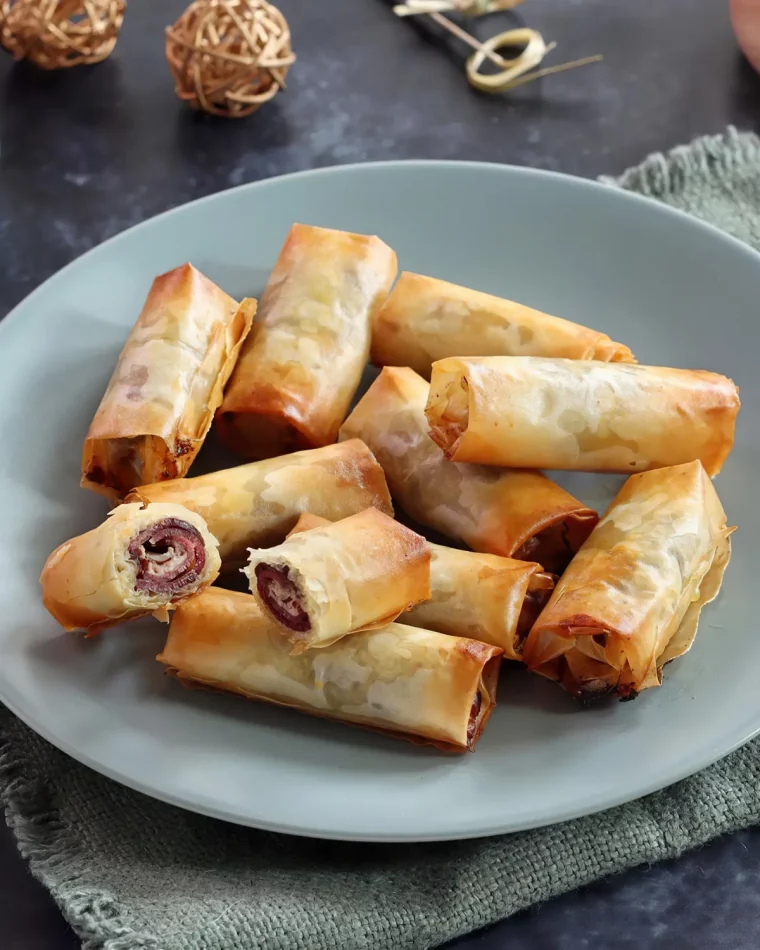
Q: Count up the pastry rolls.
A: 11